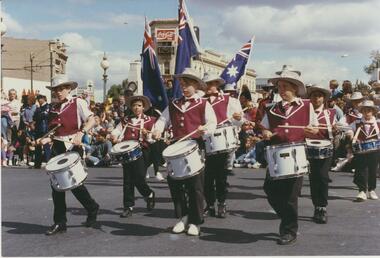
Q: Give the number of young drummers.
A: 7